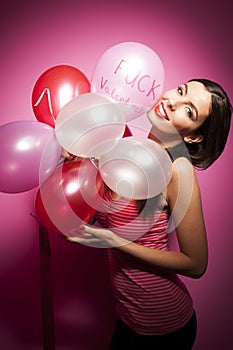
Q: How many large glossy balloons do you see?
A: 6